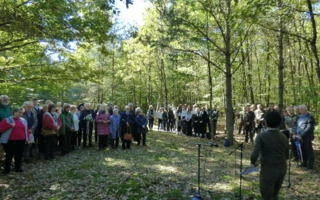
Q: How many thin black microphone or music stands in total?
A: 3